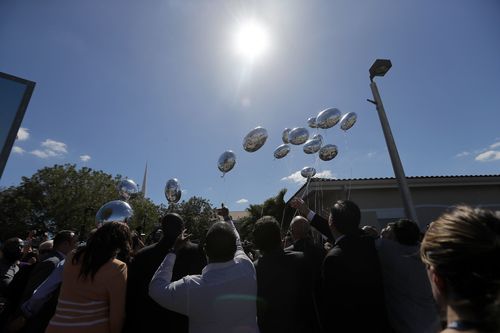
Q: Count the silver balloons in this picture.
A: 15